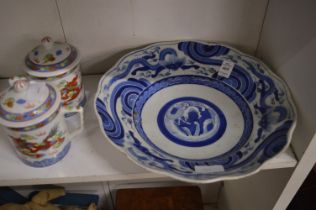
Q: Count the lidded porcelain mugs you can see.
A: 2